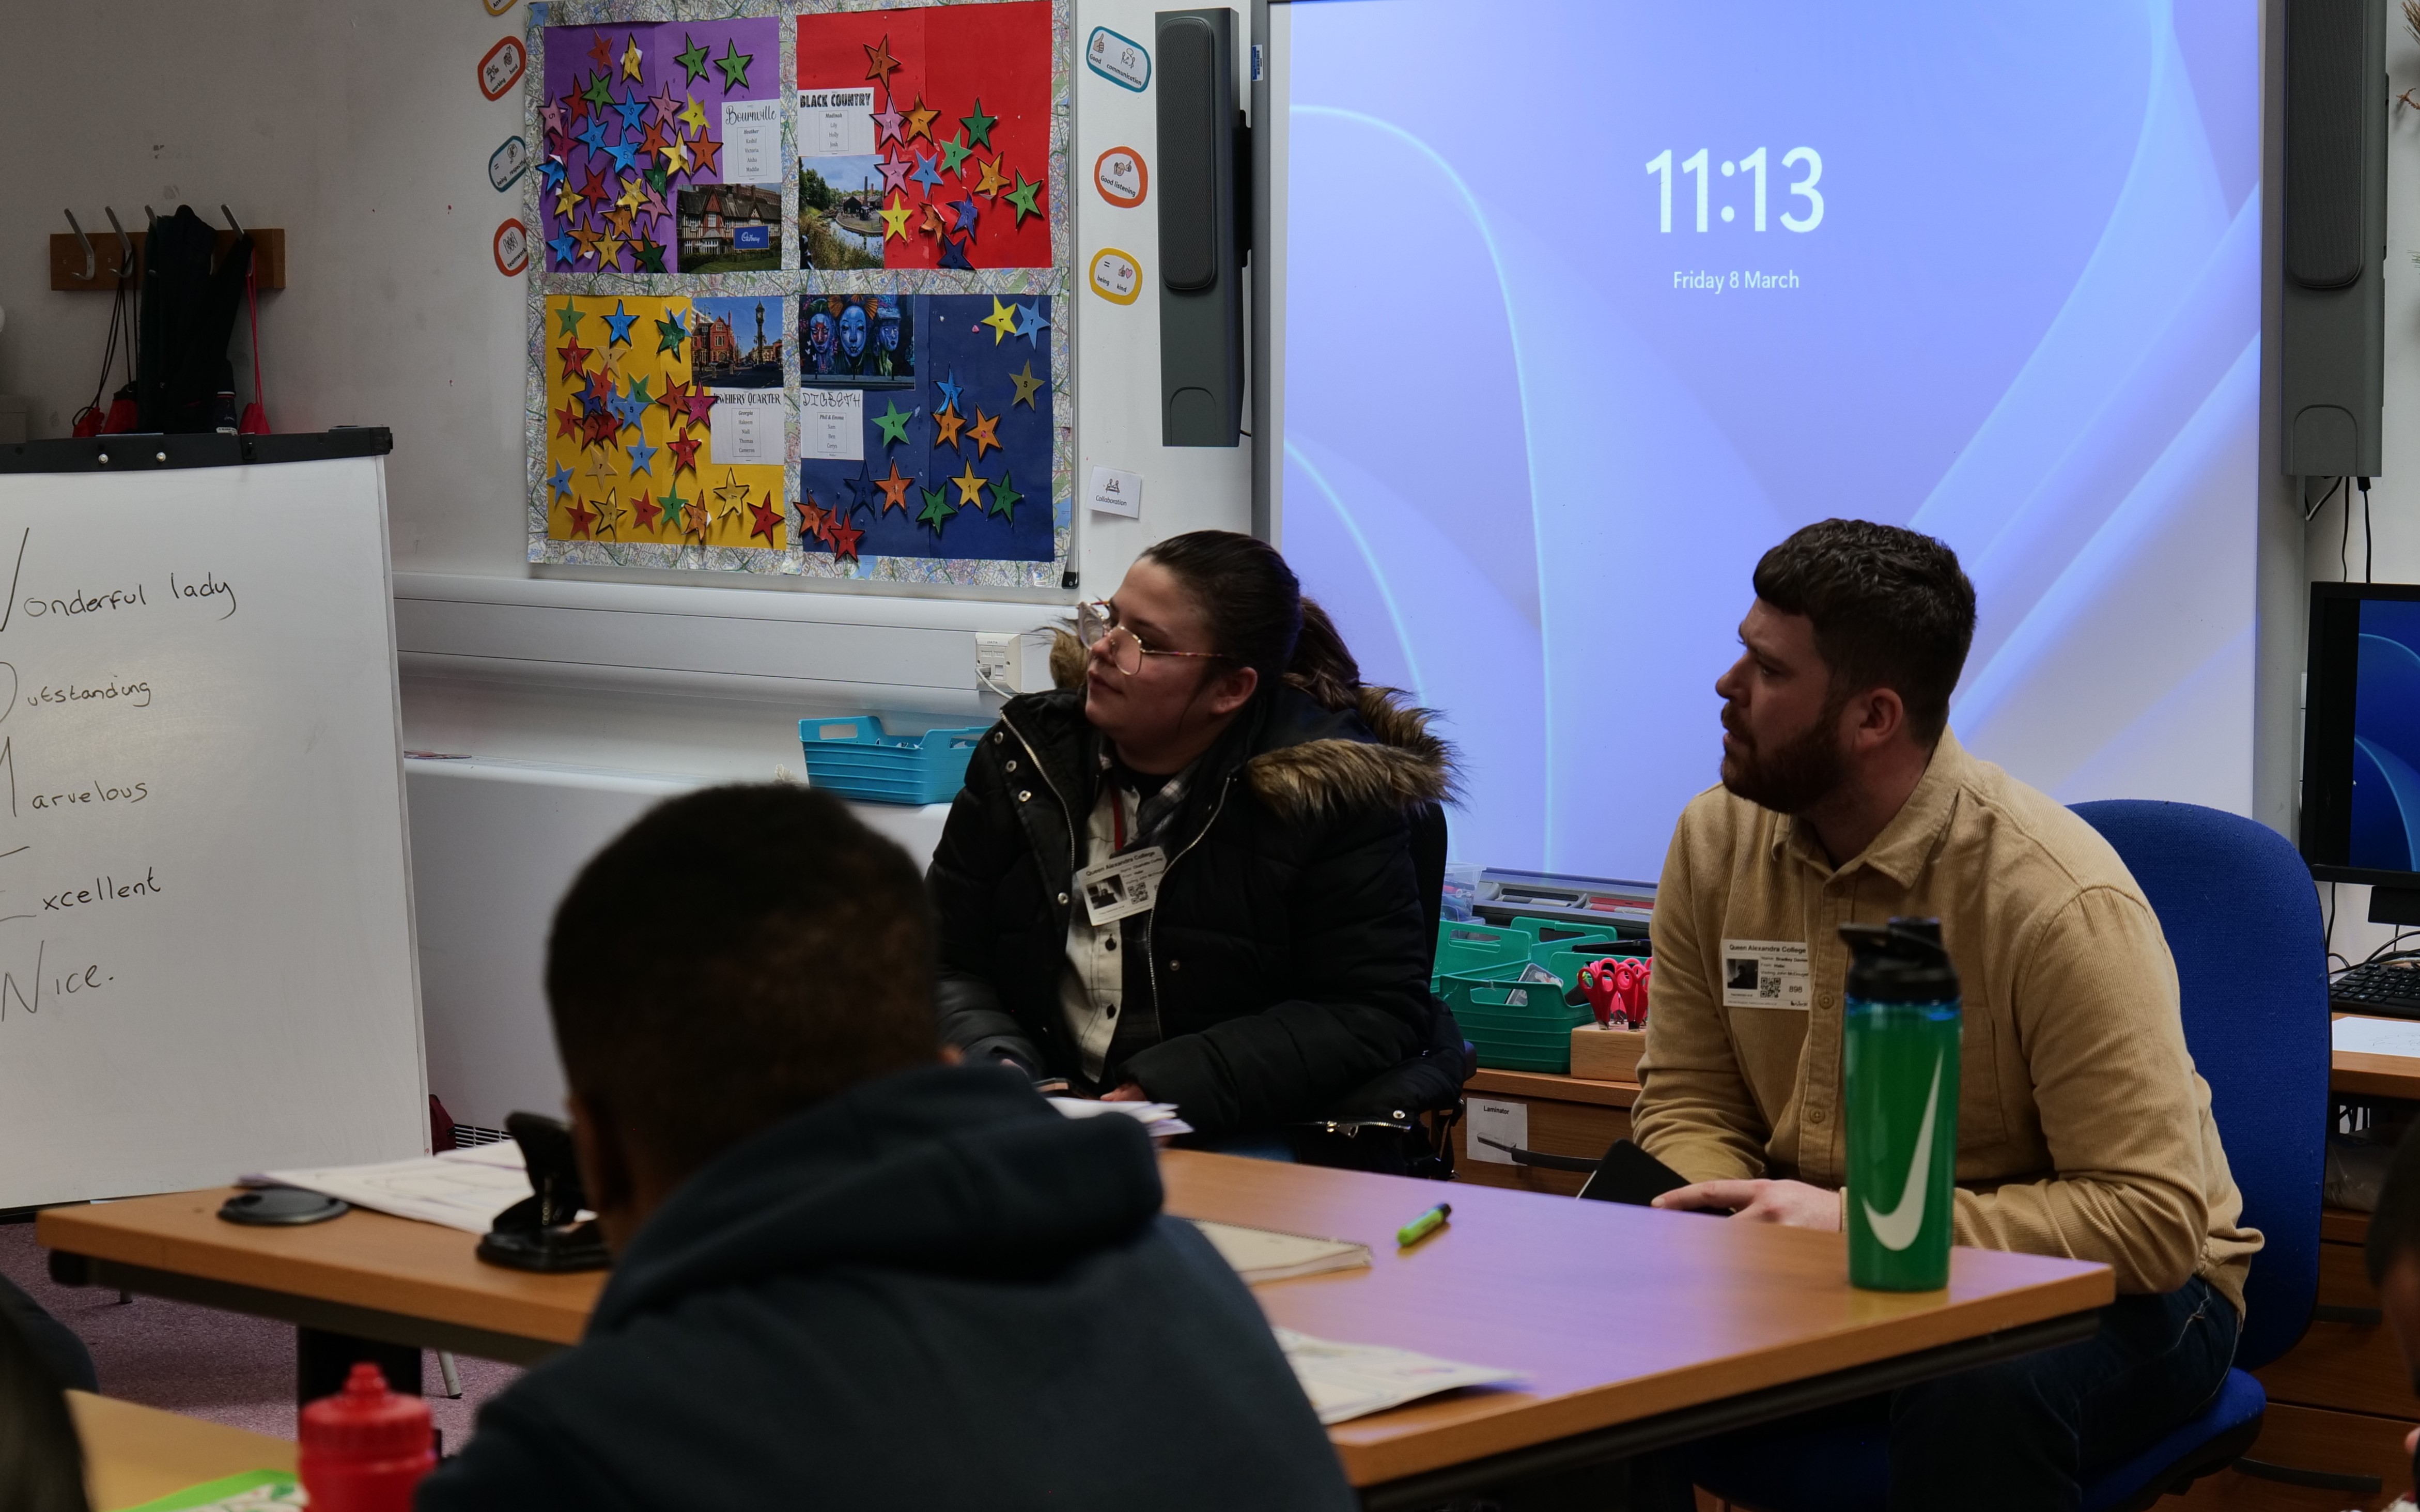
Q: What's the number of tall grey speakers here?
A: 2